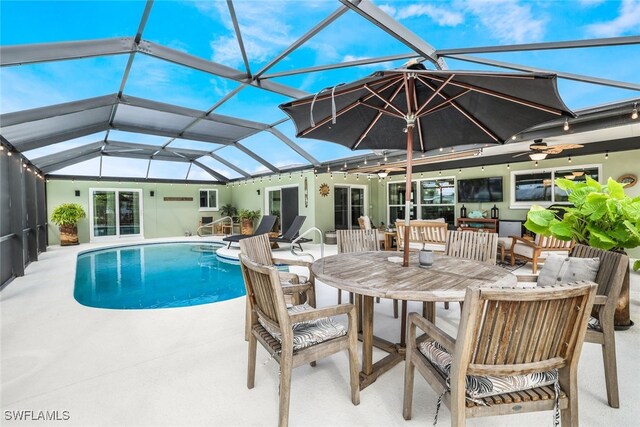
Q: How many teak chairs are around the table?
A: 6